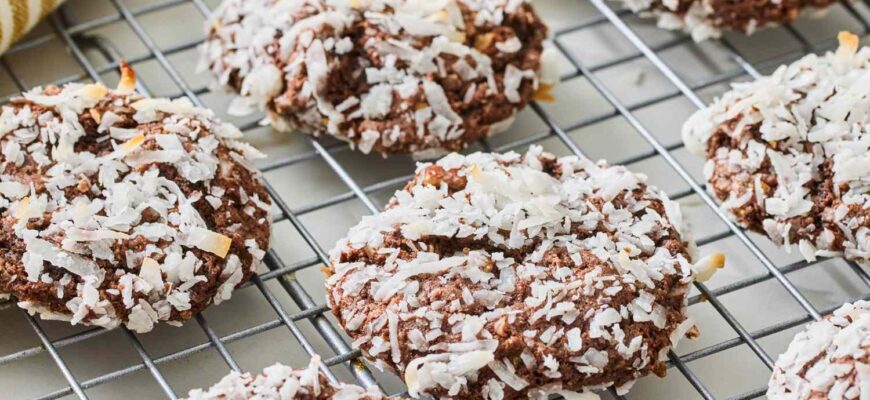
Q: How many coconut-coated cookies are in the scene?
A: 7